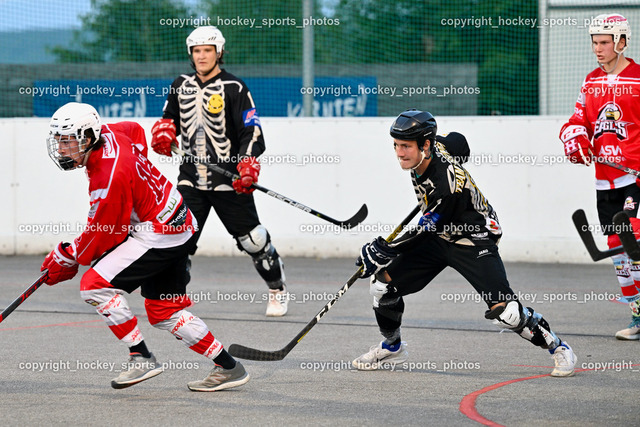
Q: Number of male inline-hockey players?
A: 4